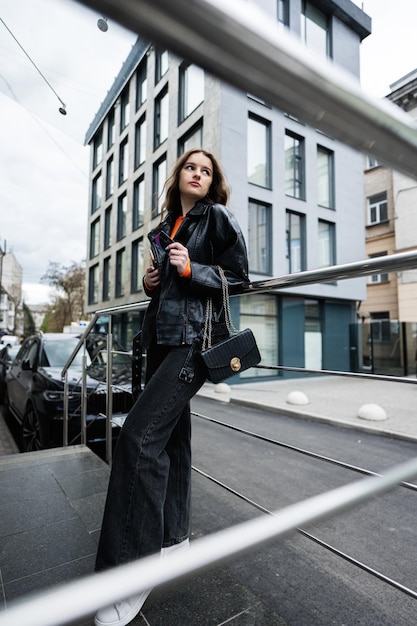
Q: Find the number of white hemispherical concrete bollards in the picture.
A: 3